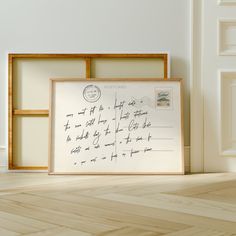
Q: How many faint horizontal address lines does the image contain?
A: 3